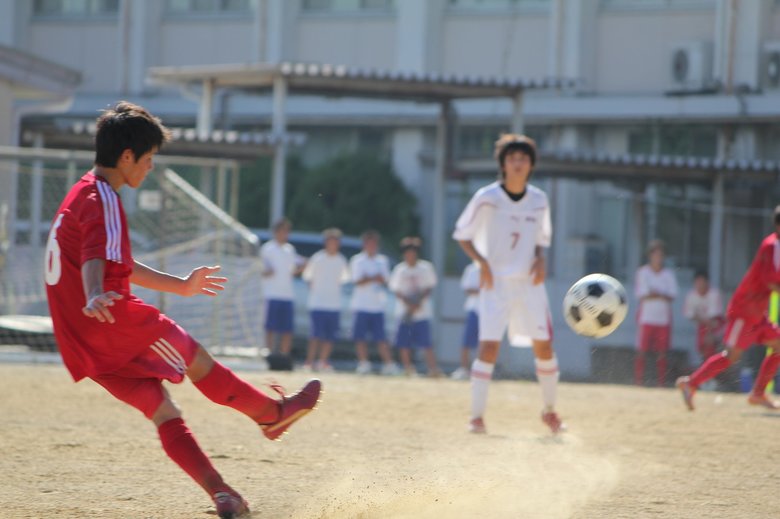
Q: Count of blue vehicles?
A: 1